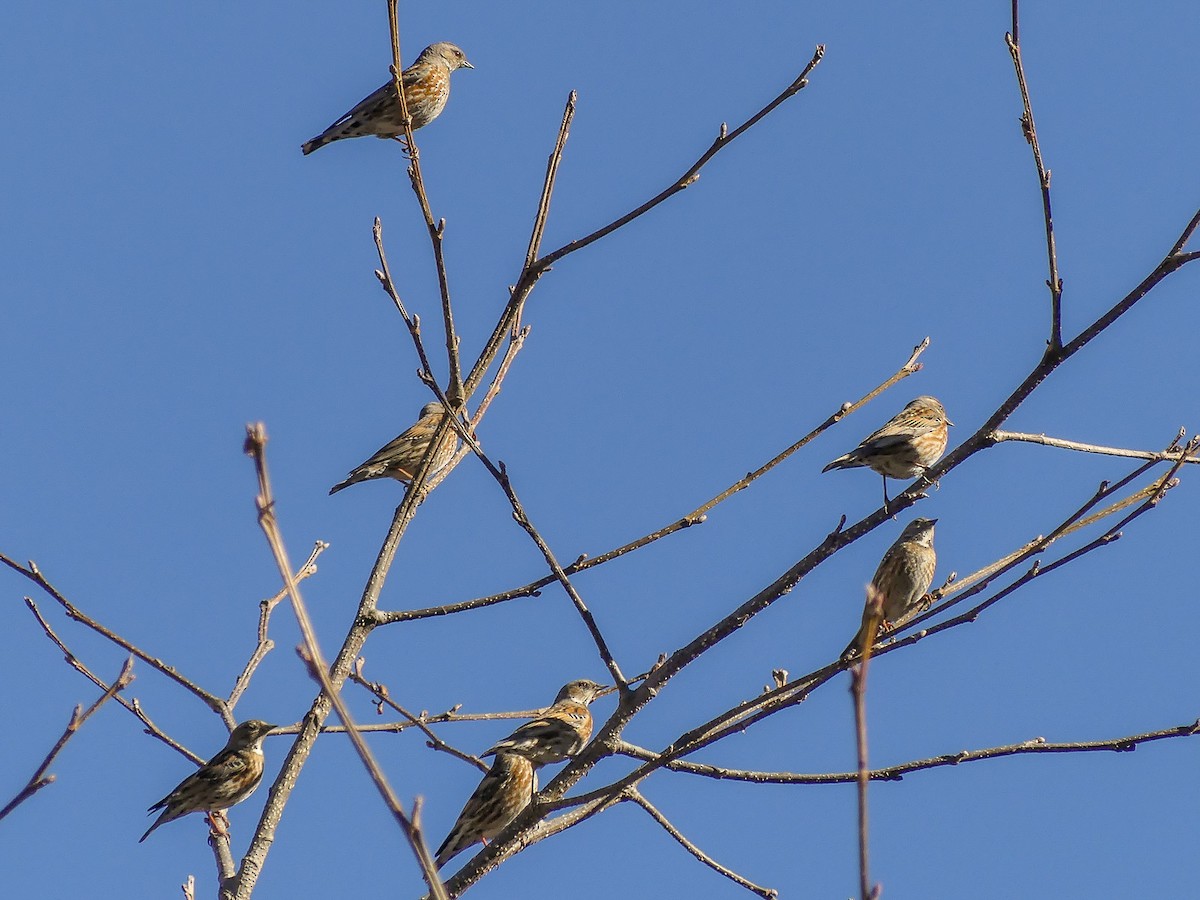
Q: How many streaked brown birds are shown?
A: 7